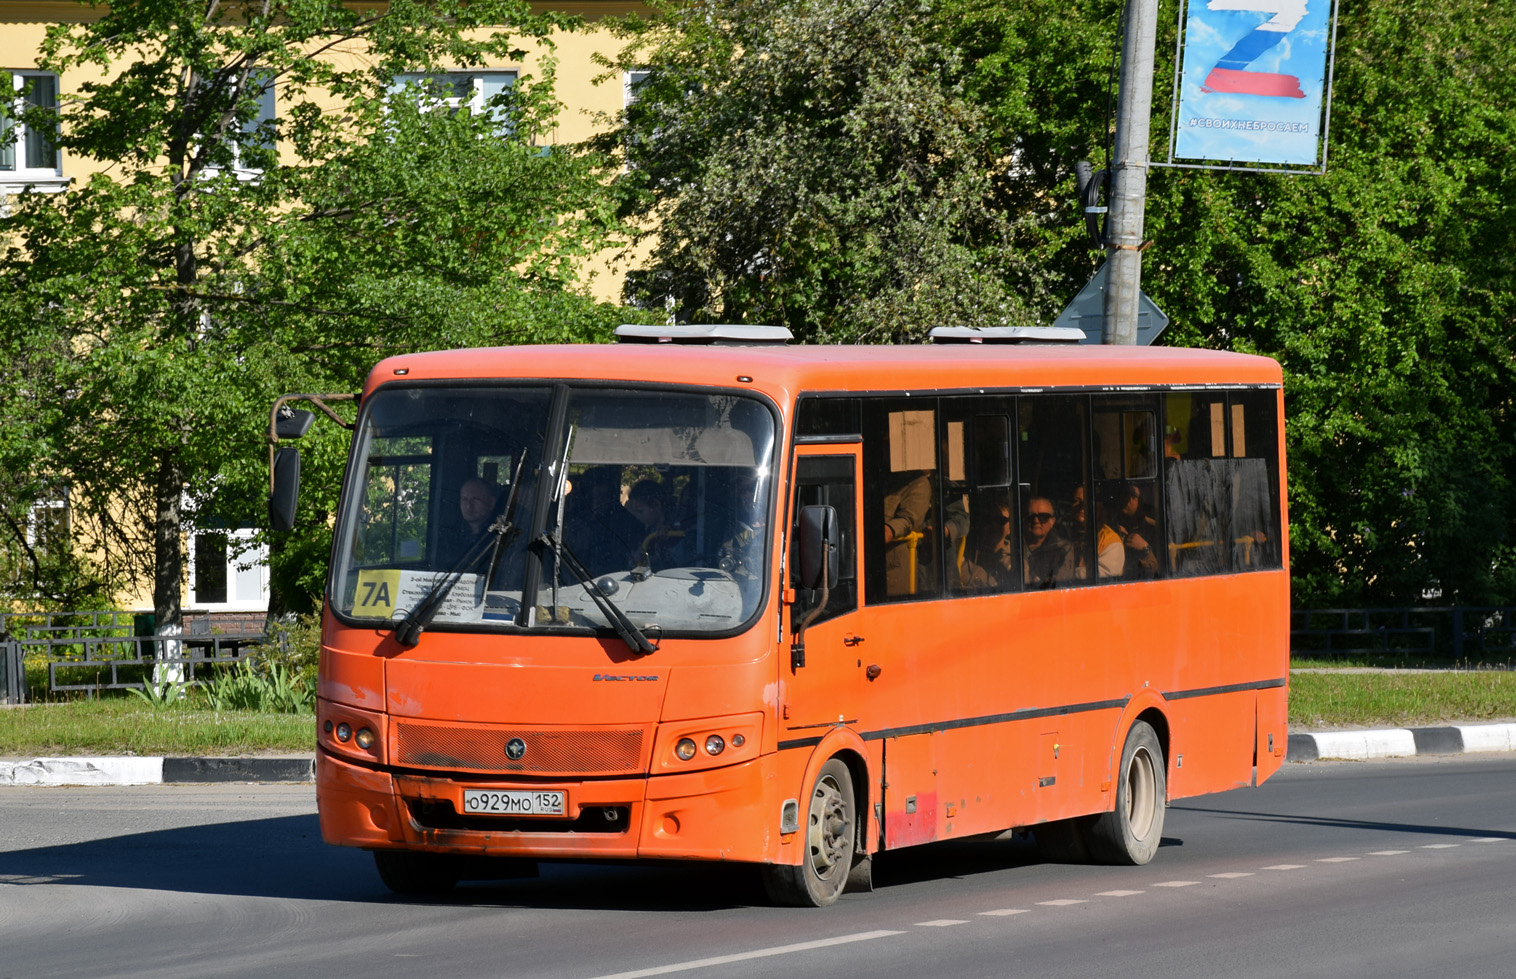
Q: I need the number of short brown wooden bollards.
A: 0